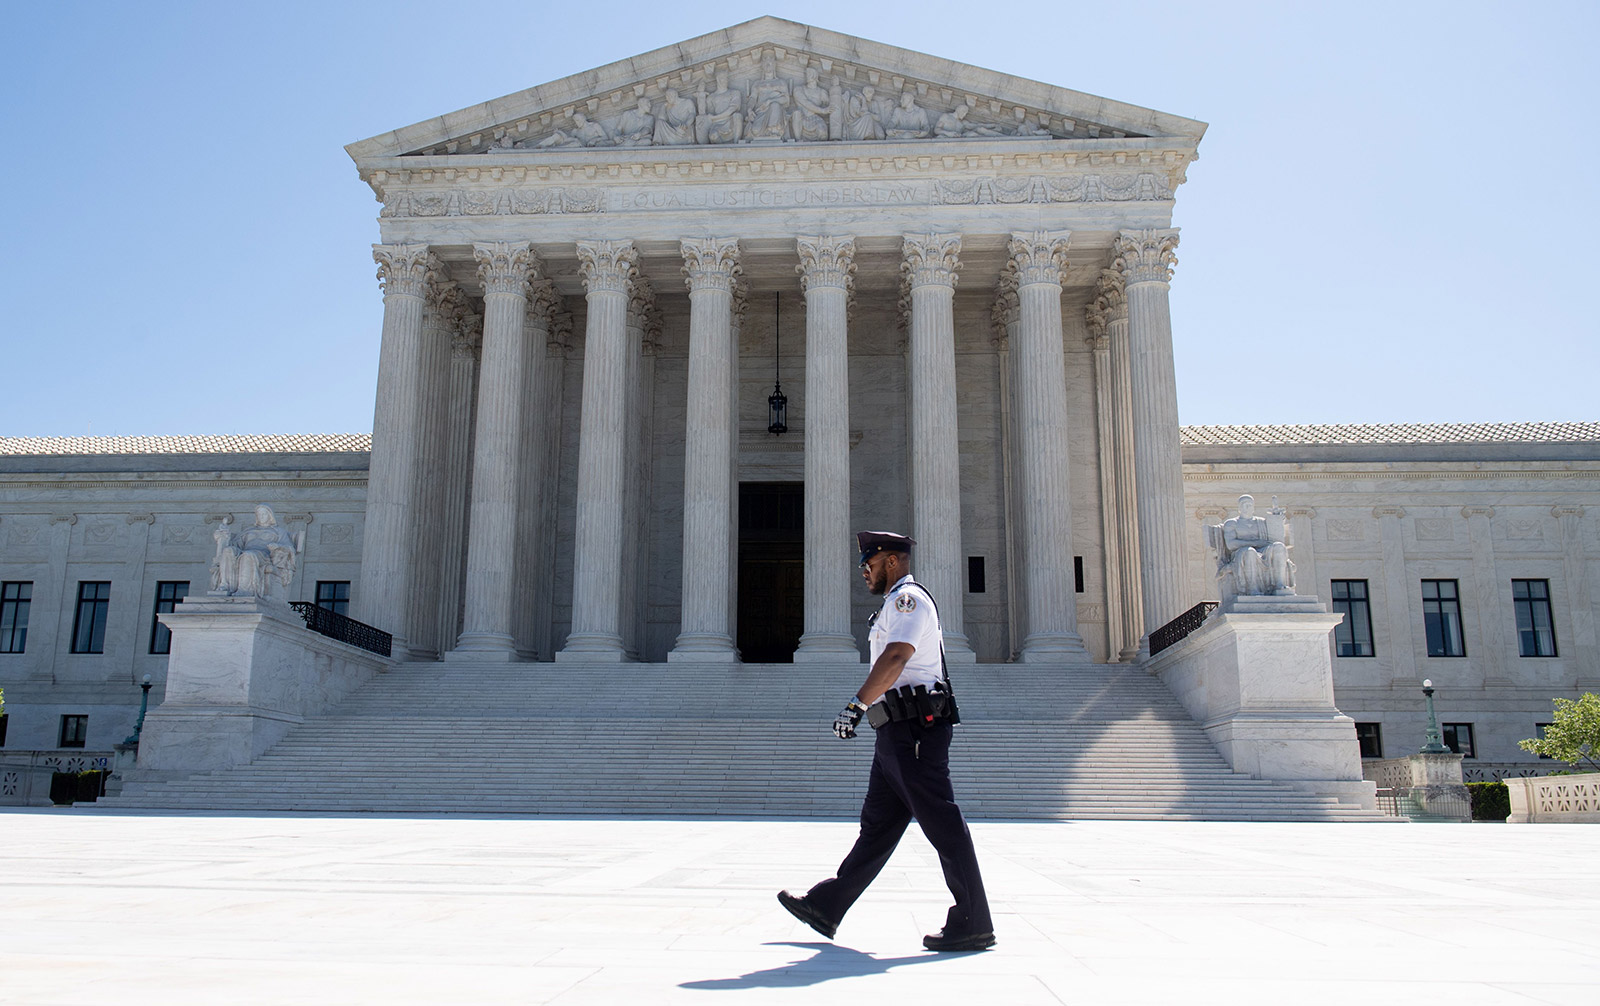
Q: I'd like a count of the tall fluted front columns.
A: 8